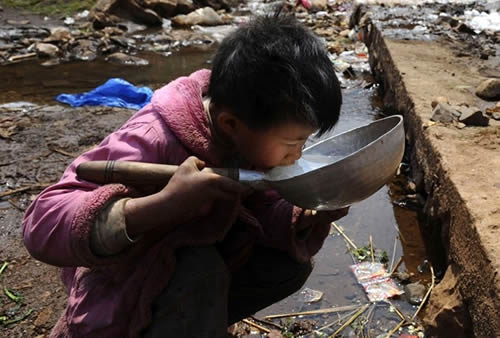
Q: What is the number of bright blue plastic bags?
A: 1